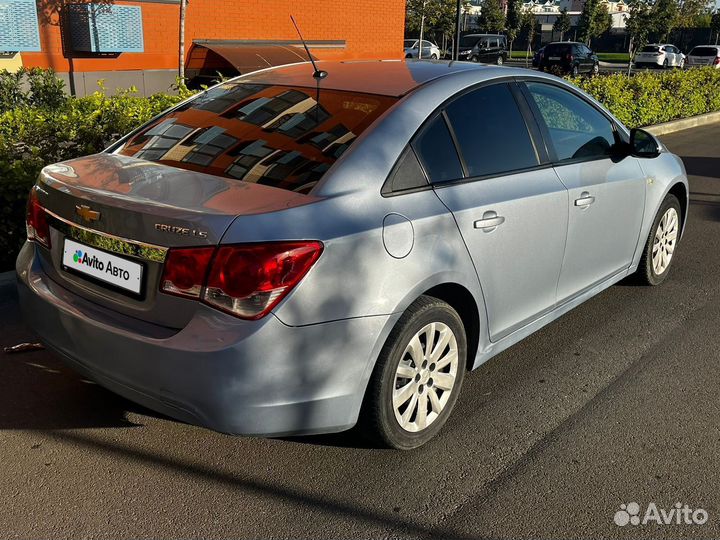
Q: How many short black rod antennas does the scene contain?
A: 1